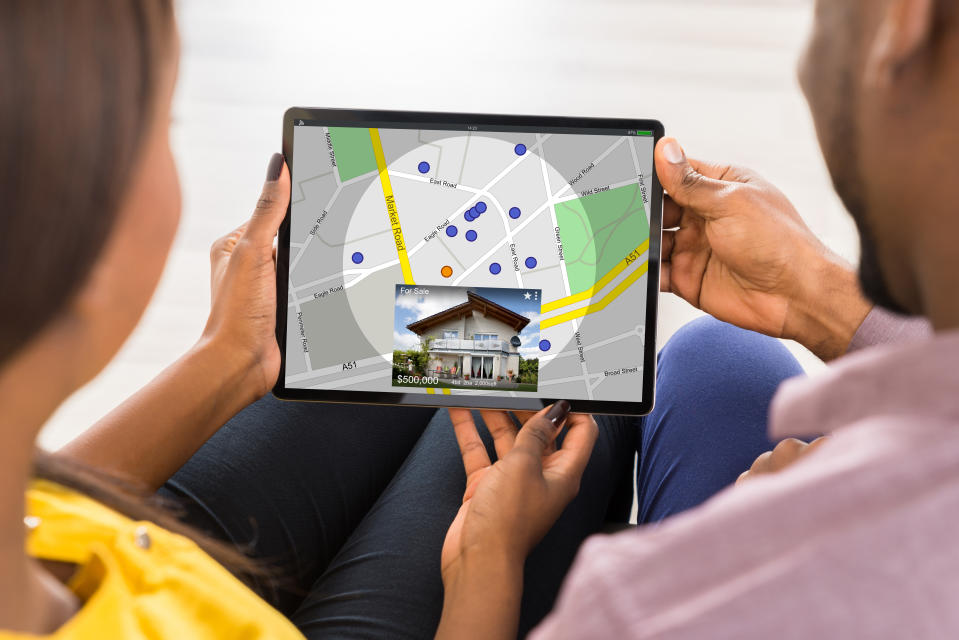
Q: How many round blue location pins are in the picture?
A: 12